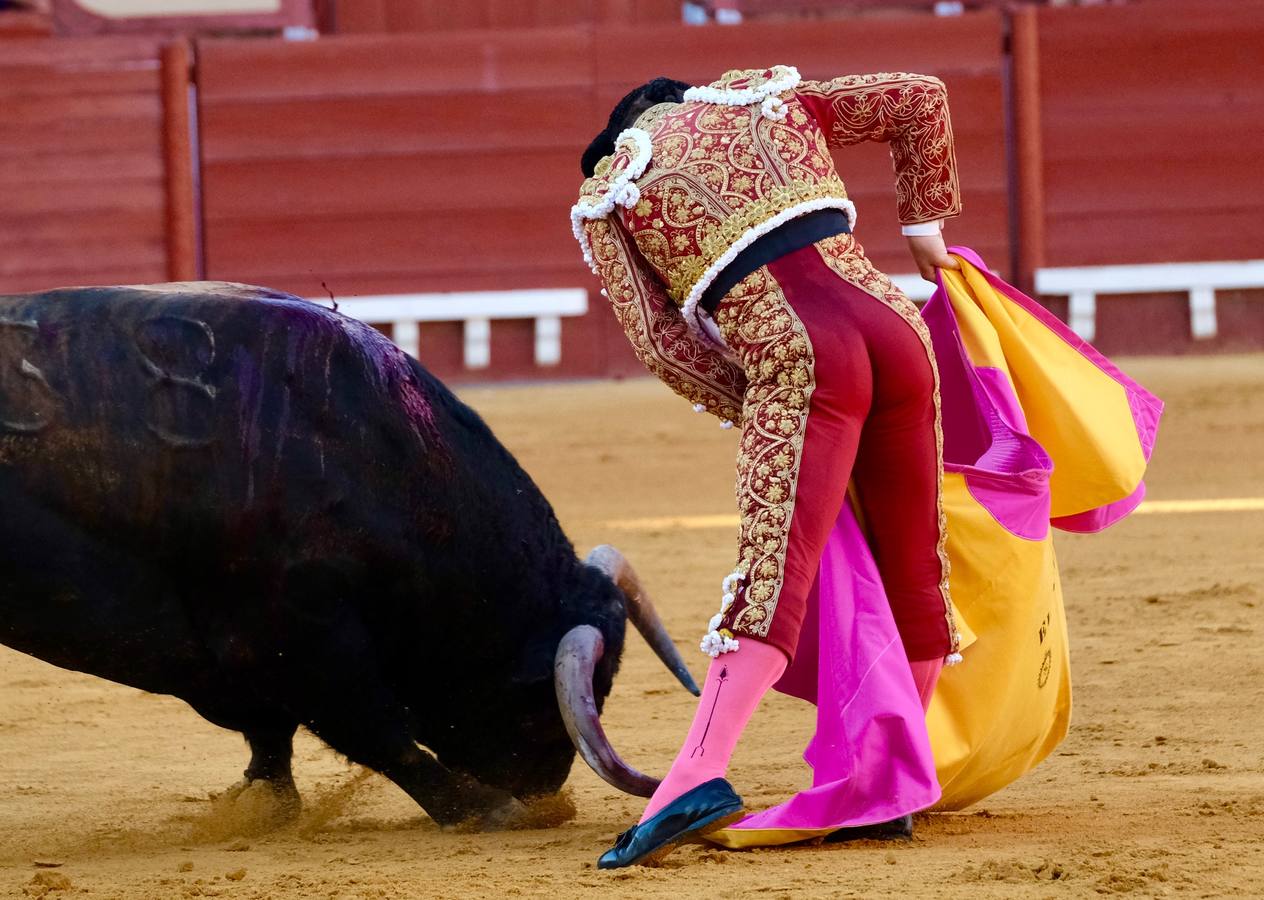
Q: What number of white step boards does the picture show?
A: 3